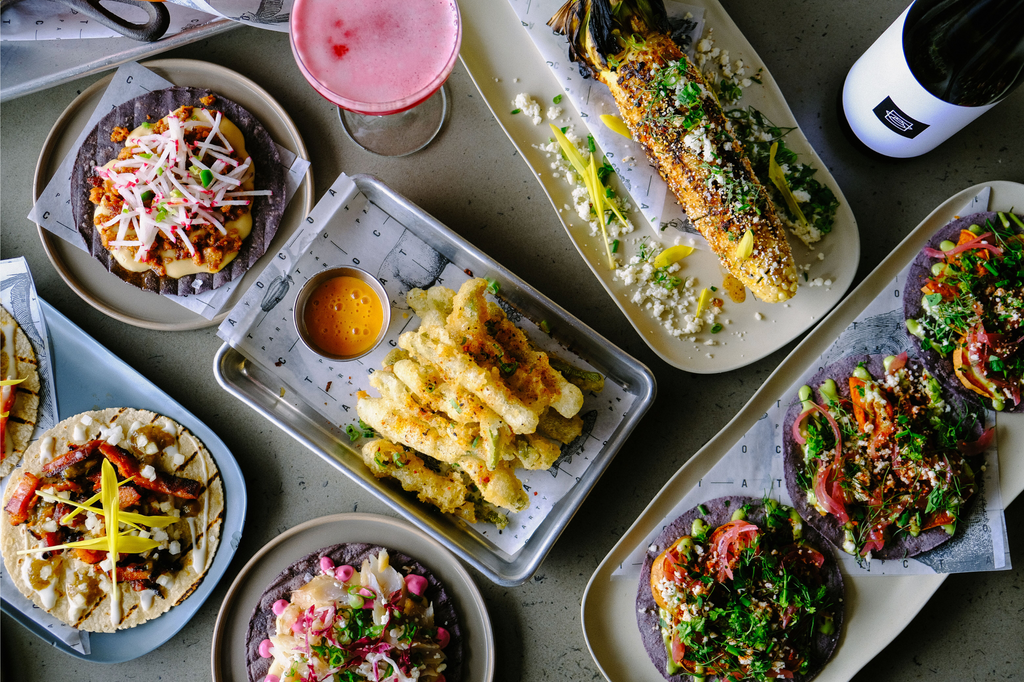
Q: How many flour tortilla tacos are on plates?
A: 2